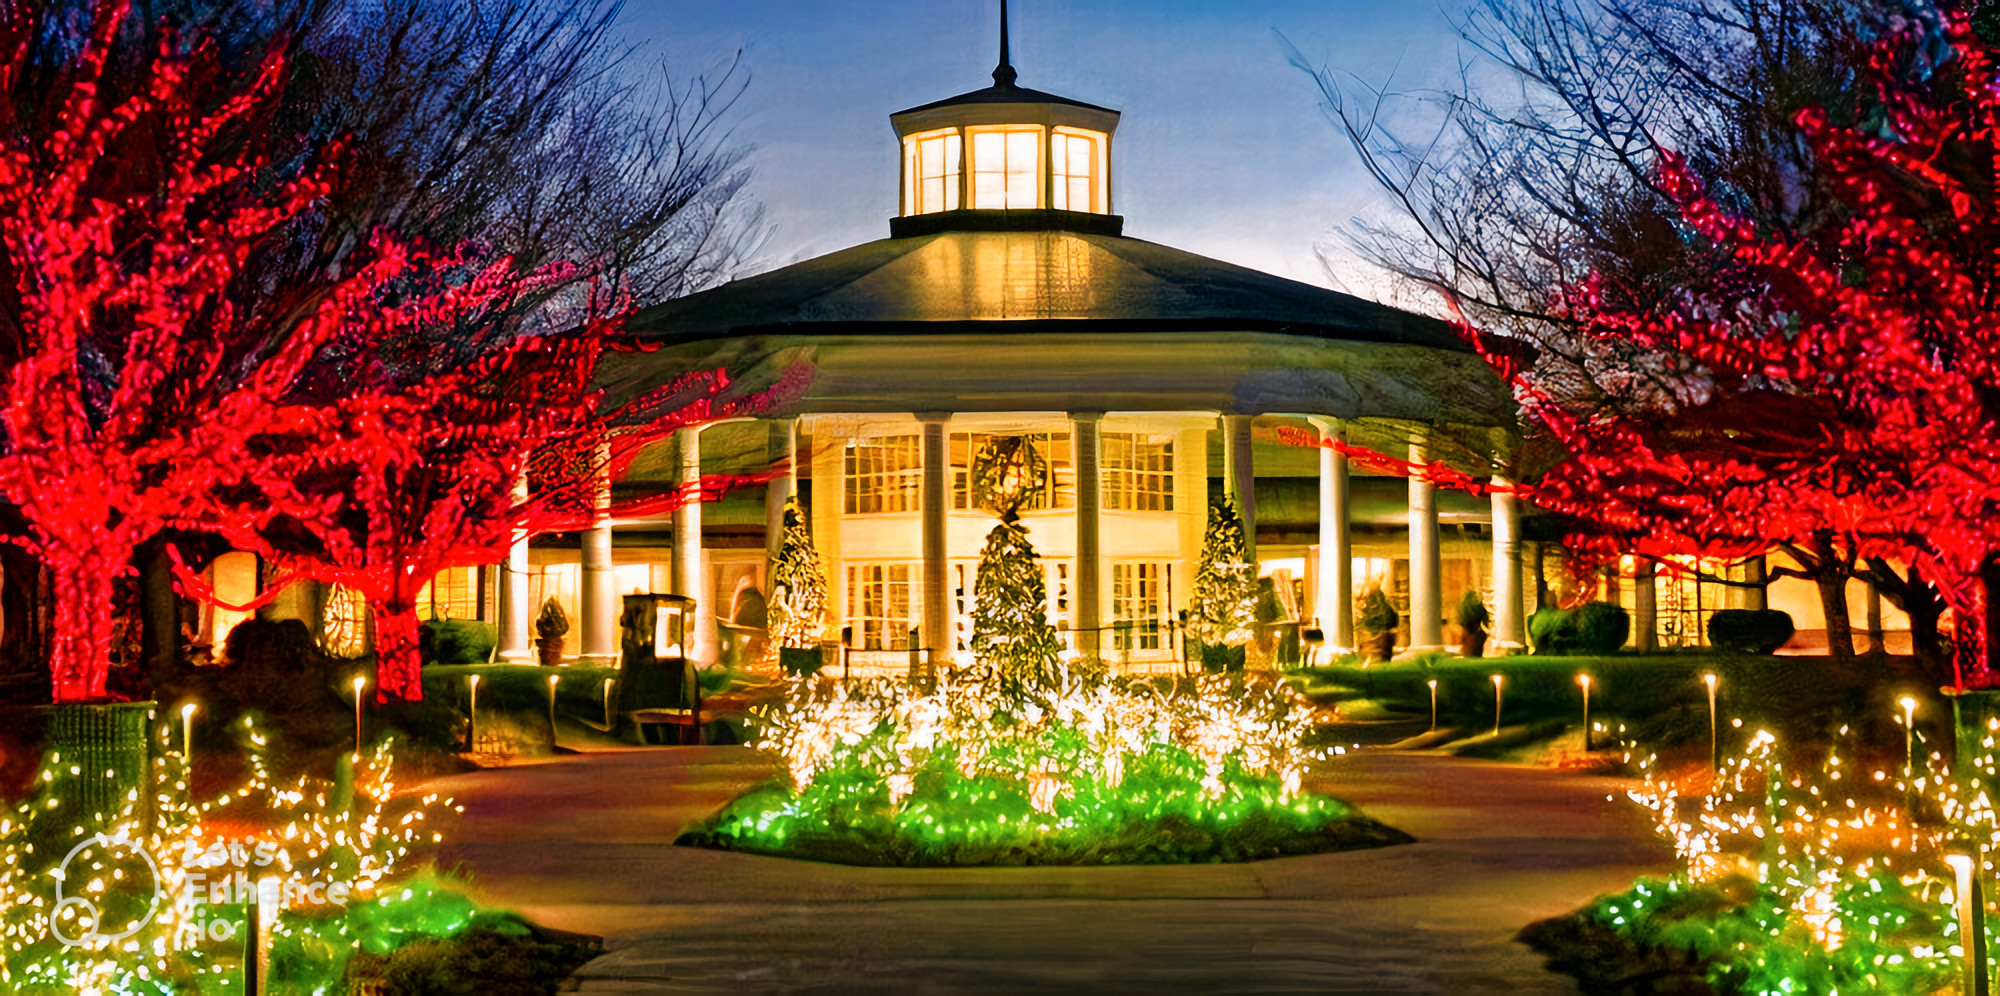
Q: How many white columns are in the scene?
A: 10